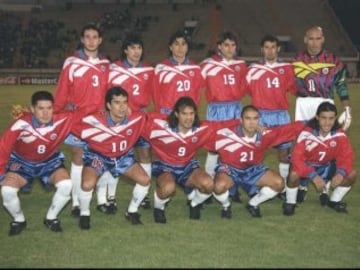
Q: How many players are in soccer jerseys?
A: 11